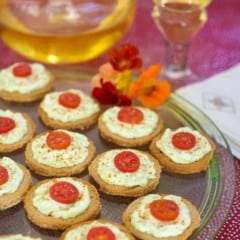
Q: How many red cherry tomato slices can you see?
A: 11